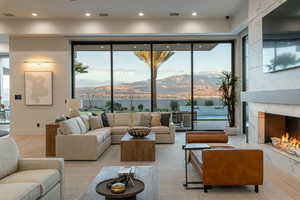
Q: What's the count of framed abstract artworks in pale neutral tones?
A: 1